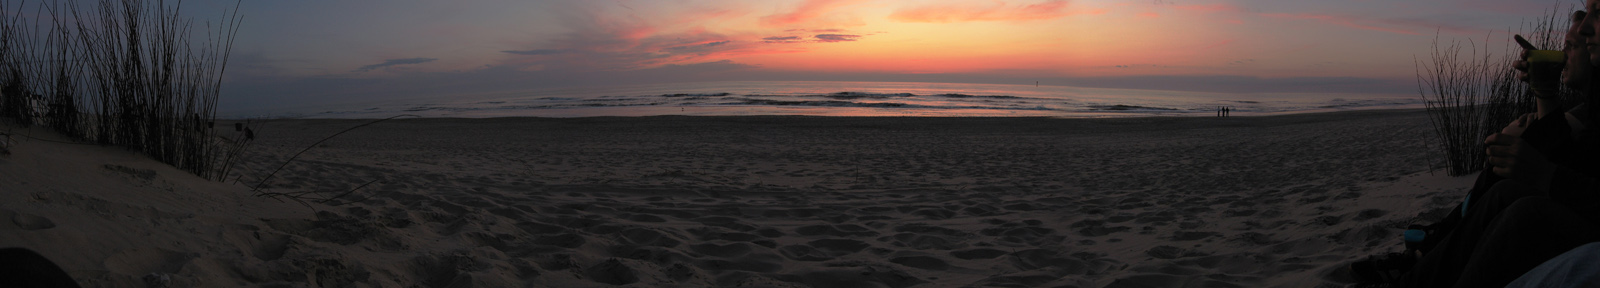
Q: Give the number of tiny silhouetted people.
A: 3